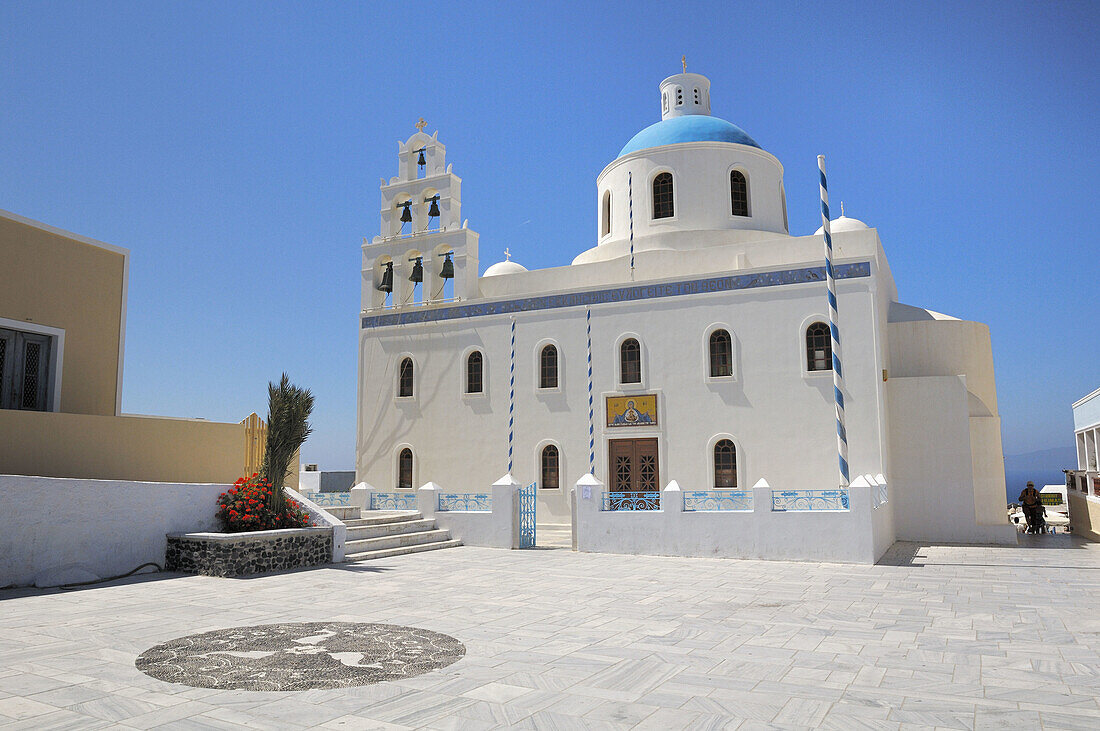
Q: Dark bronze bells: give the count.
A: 6